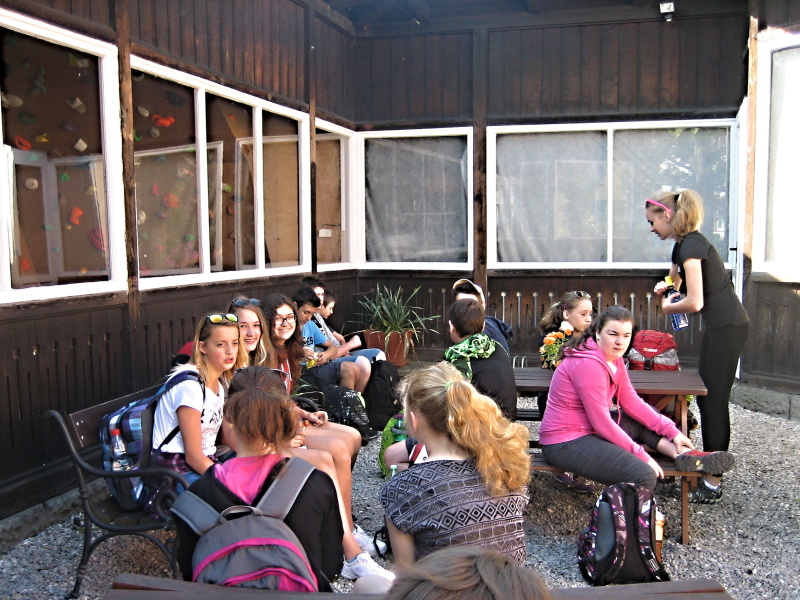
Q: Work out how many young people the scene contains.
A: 14